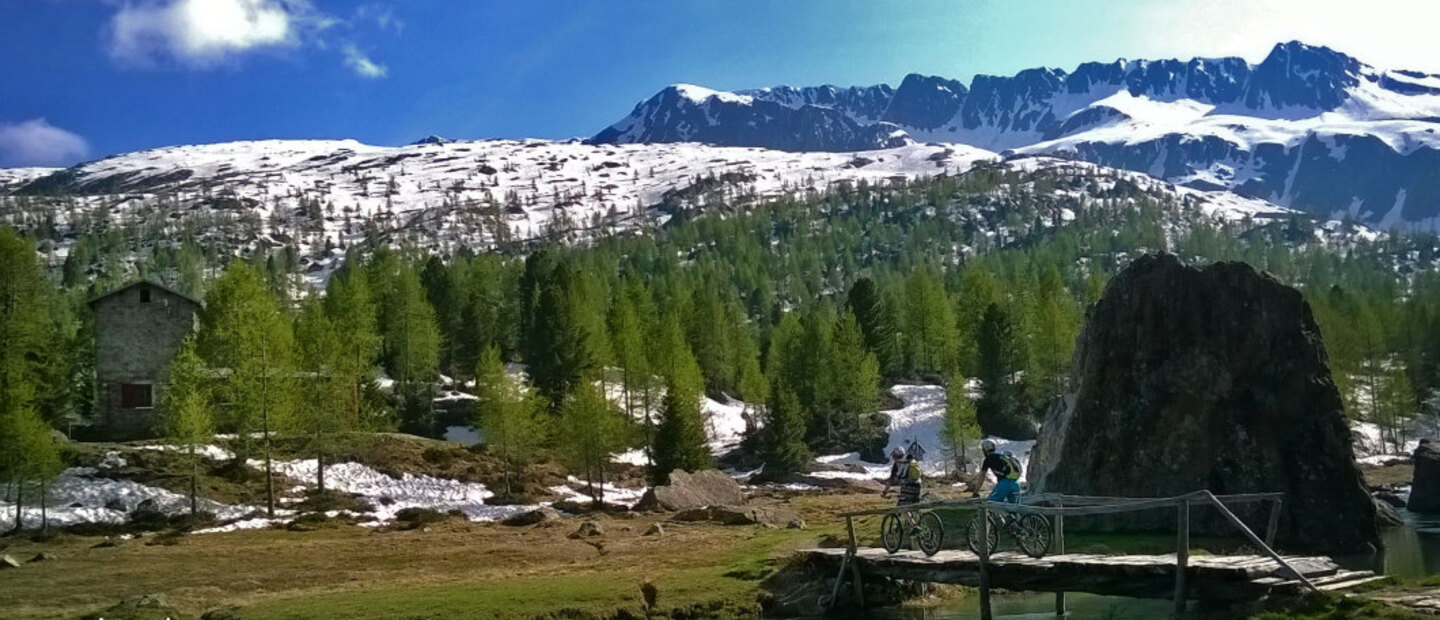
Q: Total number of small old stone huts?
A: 1